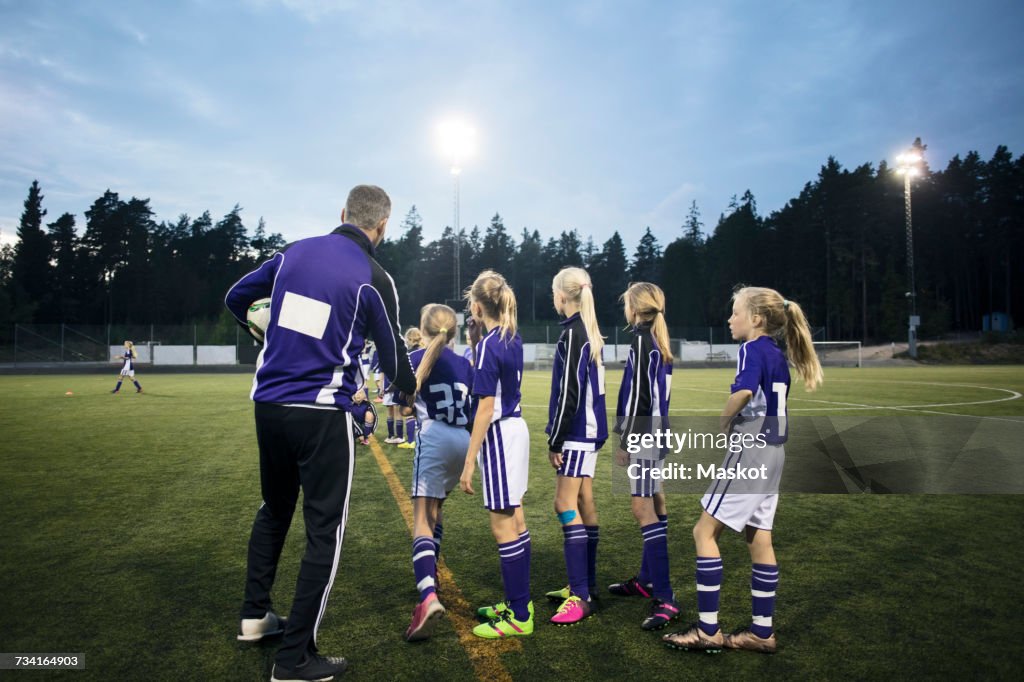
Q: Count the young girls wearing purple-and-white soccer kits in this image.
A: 5